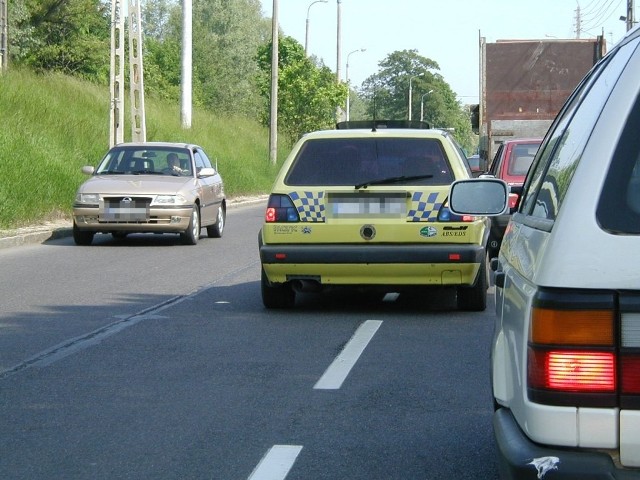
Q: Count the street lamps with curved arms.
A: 4